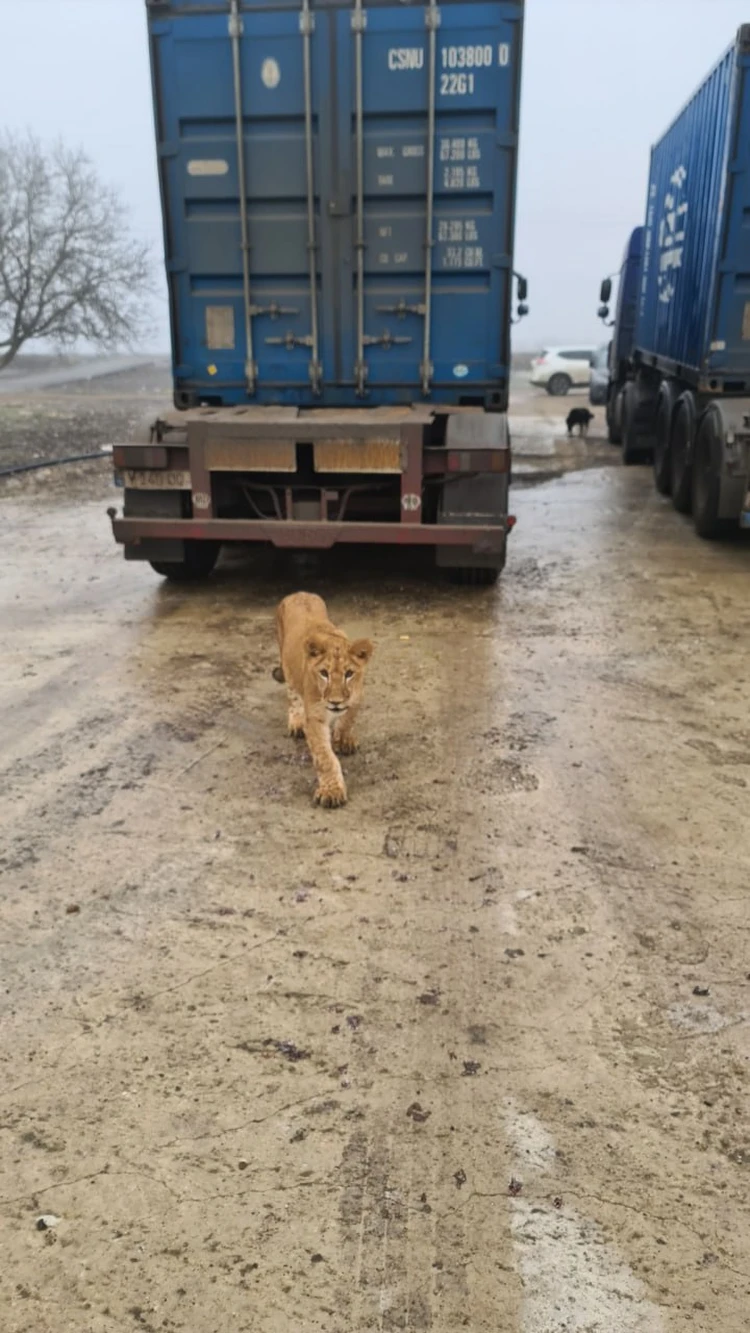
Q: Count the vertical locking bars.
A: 4